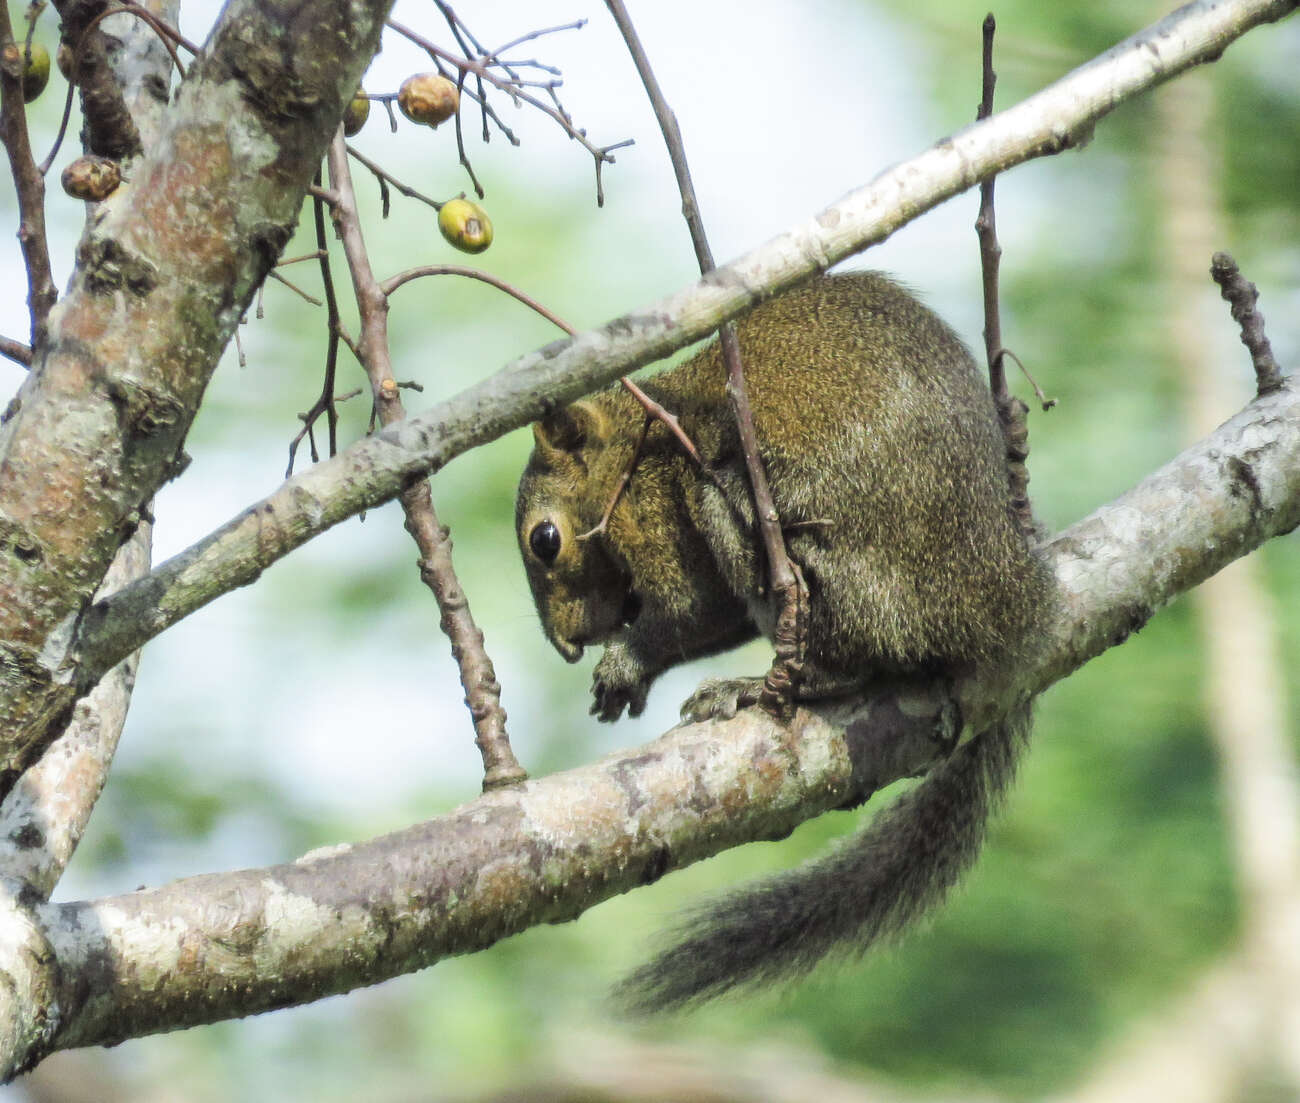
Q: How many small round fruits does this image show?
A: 6